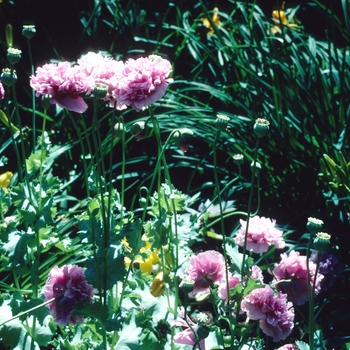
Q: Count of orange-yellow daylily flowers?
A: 2